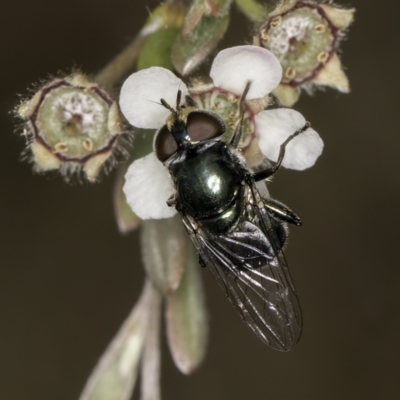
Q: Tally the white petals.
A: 4